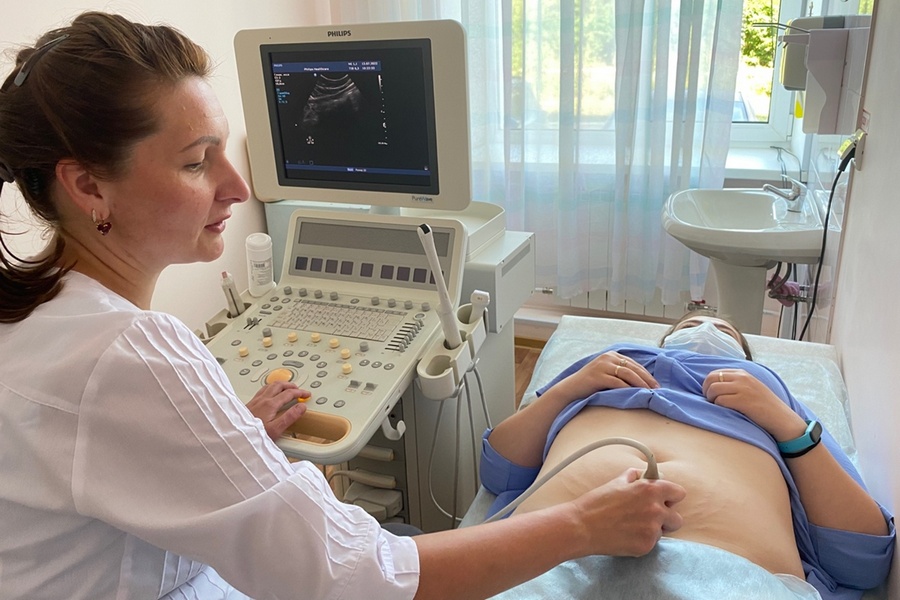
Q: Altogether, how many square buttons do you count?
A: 9